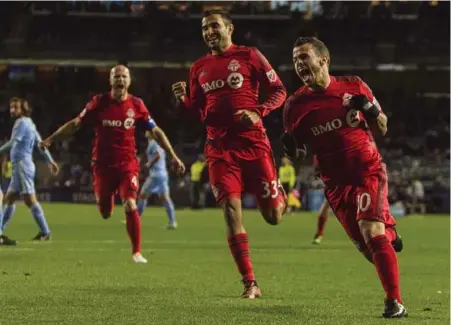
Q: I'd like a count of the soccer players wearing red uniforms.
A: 3